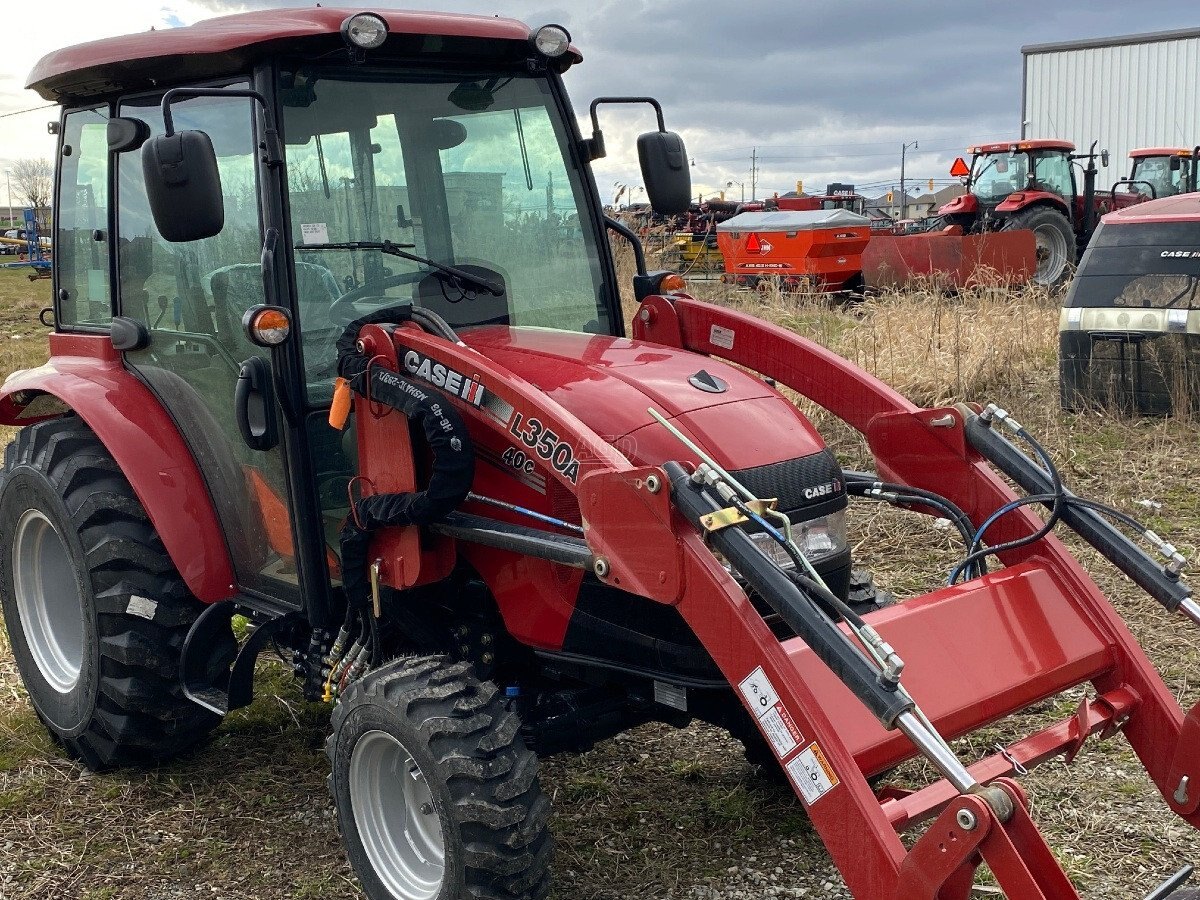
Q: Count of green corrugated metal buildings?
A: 0